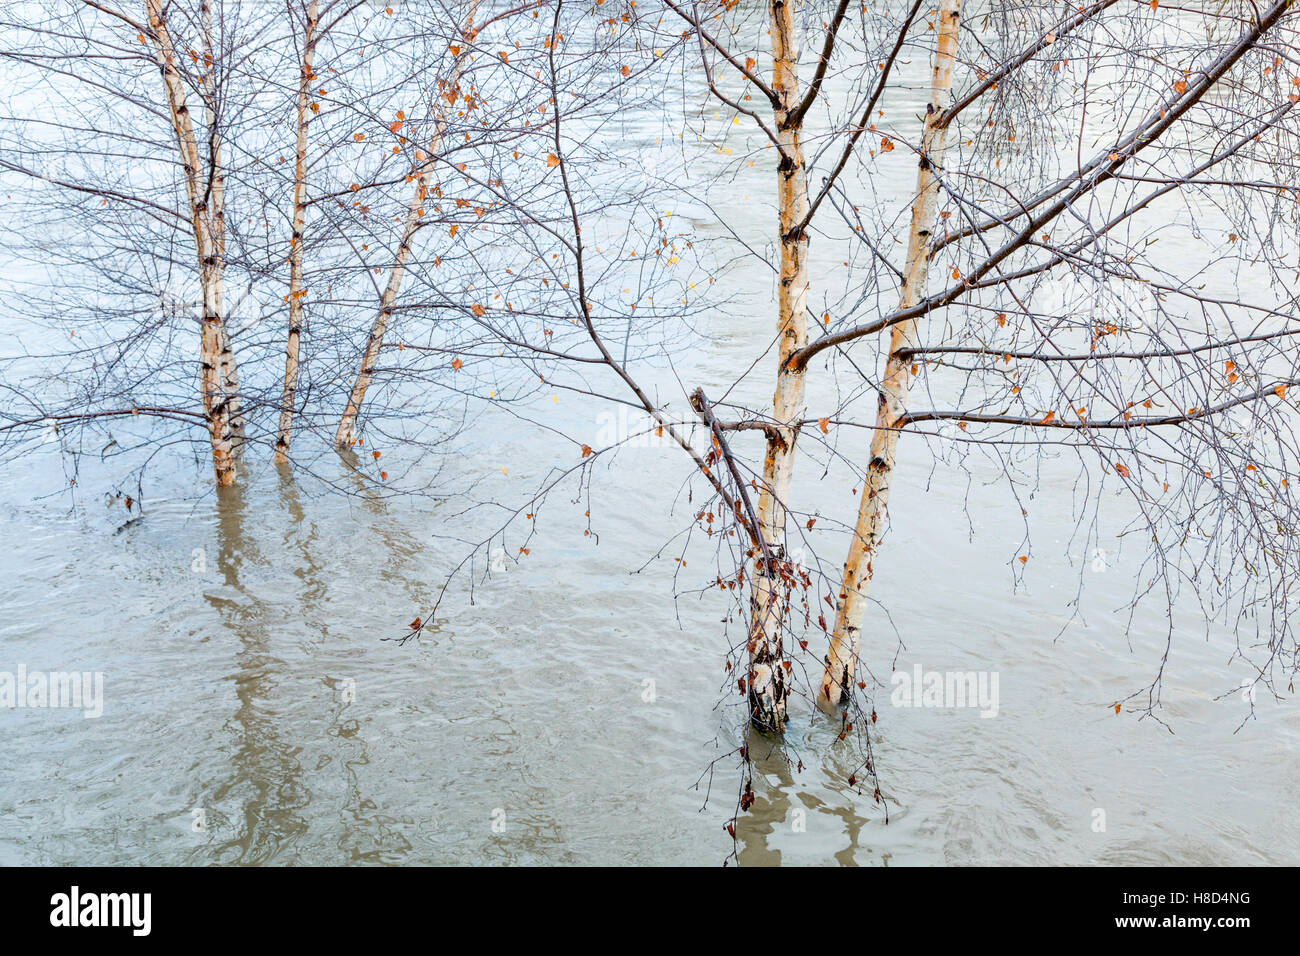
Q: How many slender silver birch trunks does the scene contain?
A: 6